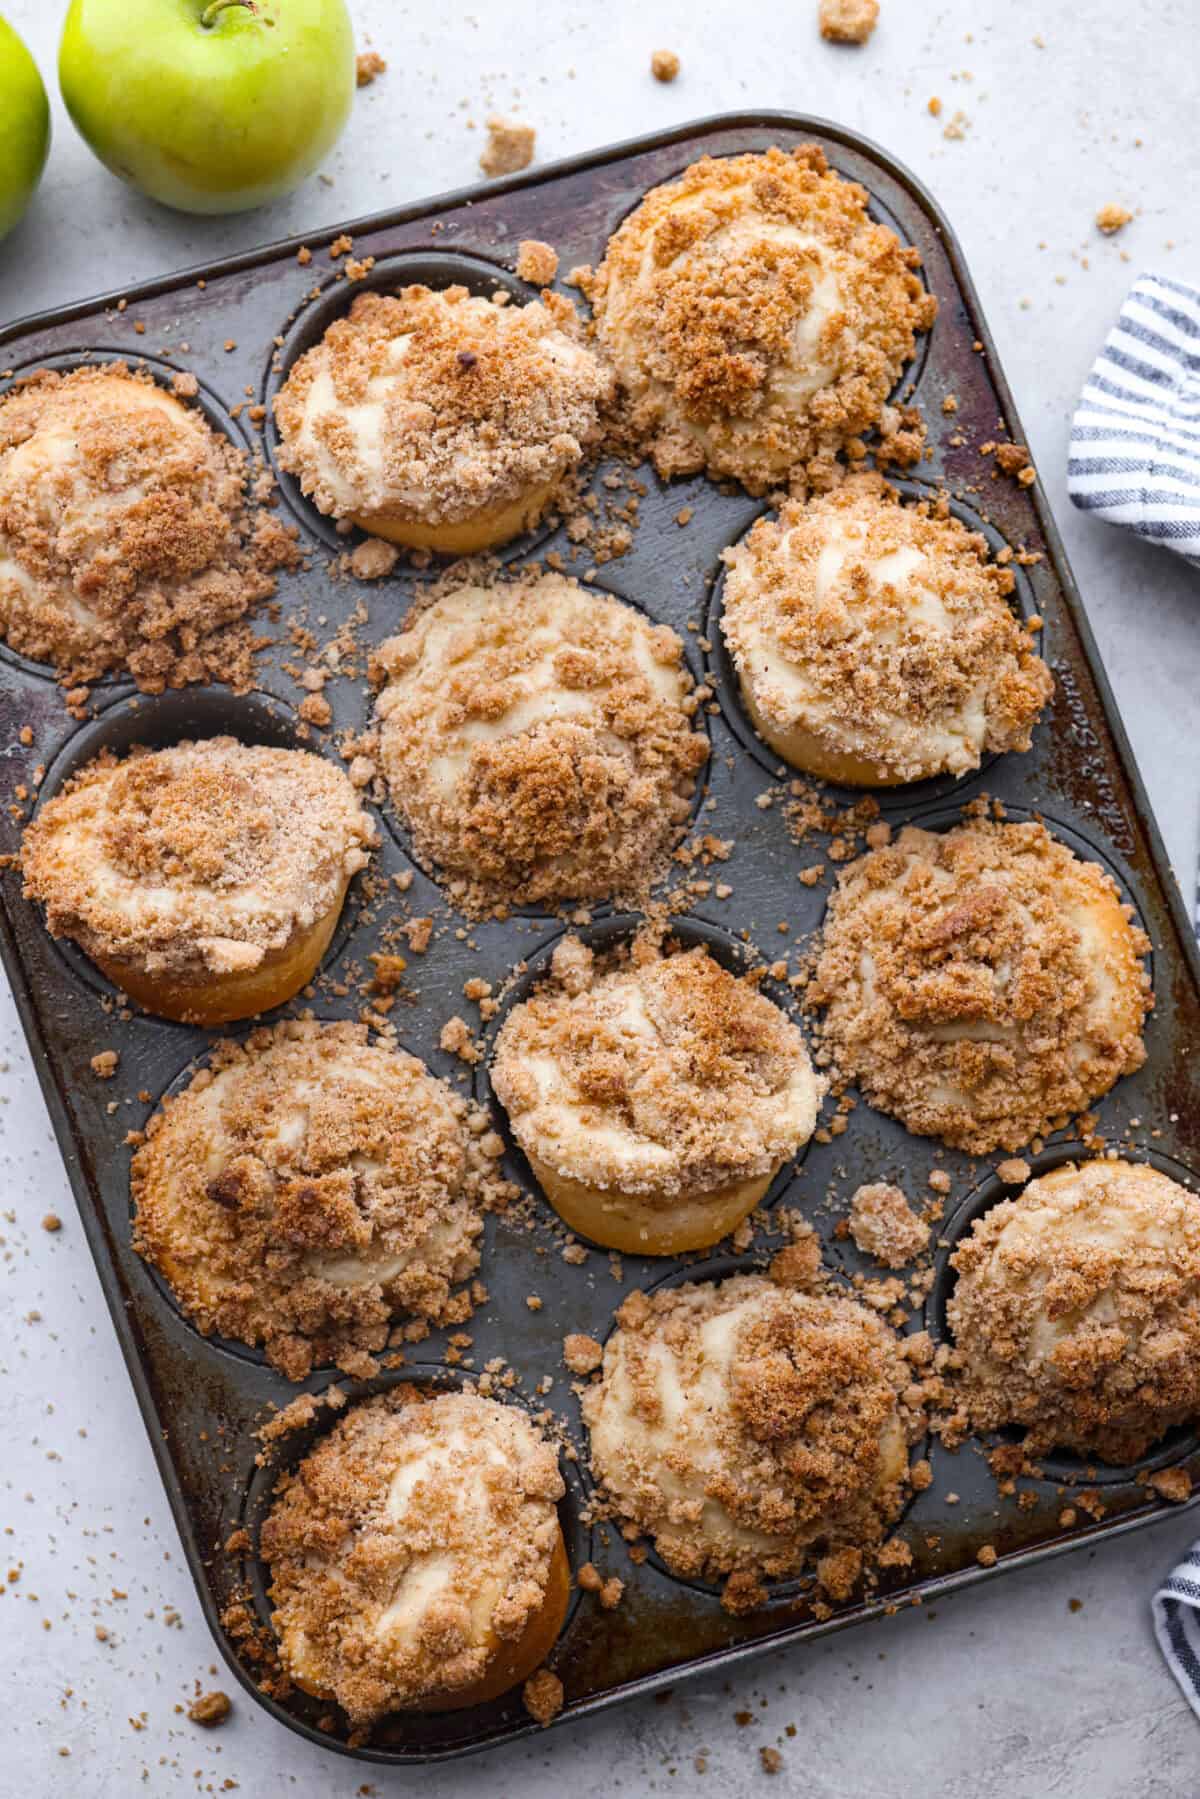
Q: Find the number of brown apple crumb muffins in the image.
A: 12